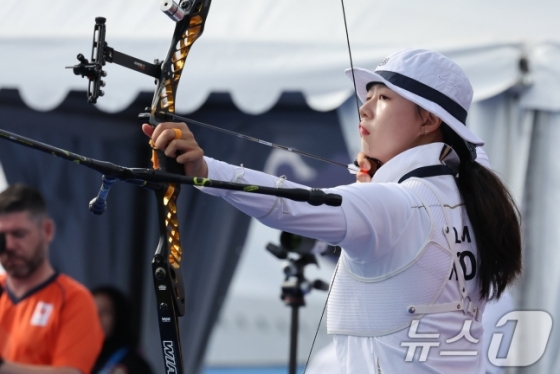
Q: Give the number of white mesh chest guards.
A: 1